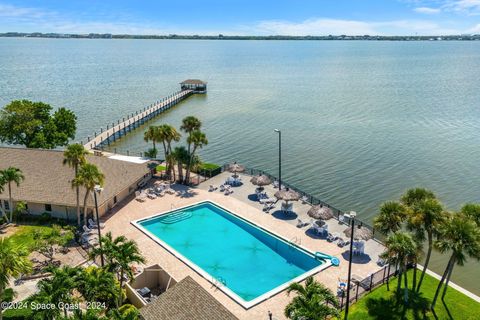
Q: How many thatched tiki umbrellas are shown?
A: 5